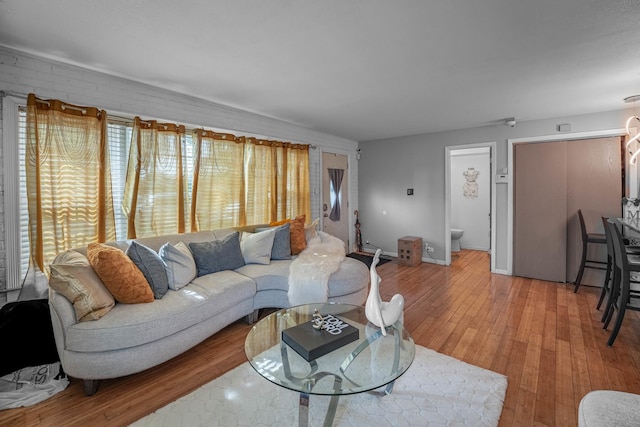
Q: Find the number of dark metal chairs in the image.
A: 3